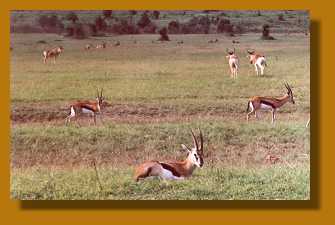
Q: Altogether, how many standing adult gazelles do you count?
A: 5